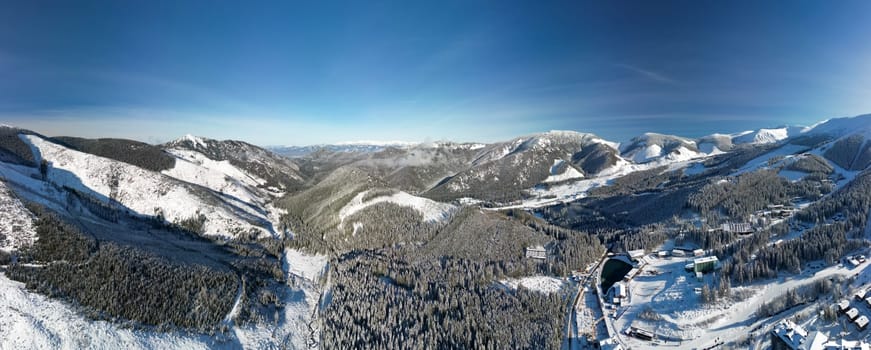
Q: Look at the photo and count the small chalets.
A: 5